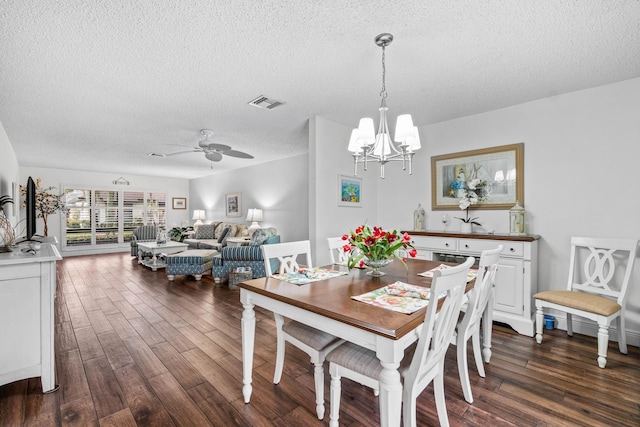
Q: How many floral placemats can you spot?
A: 4